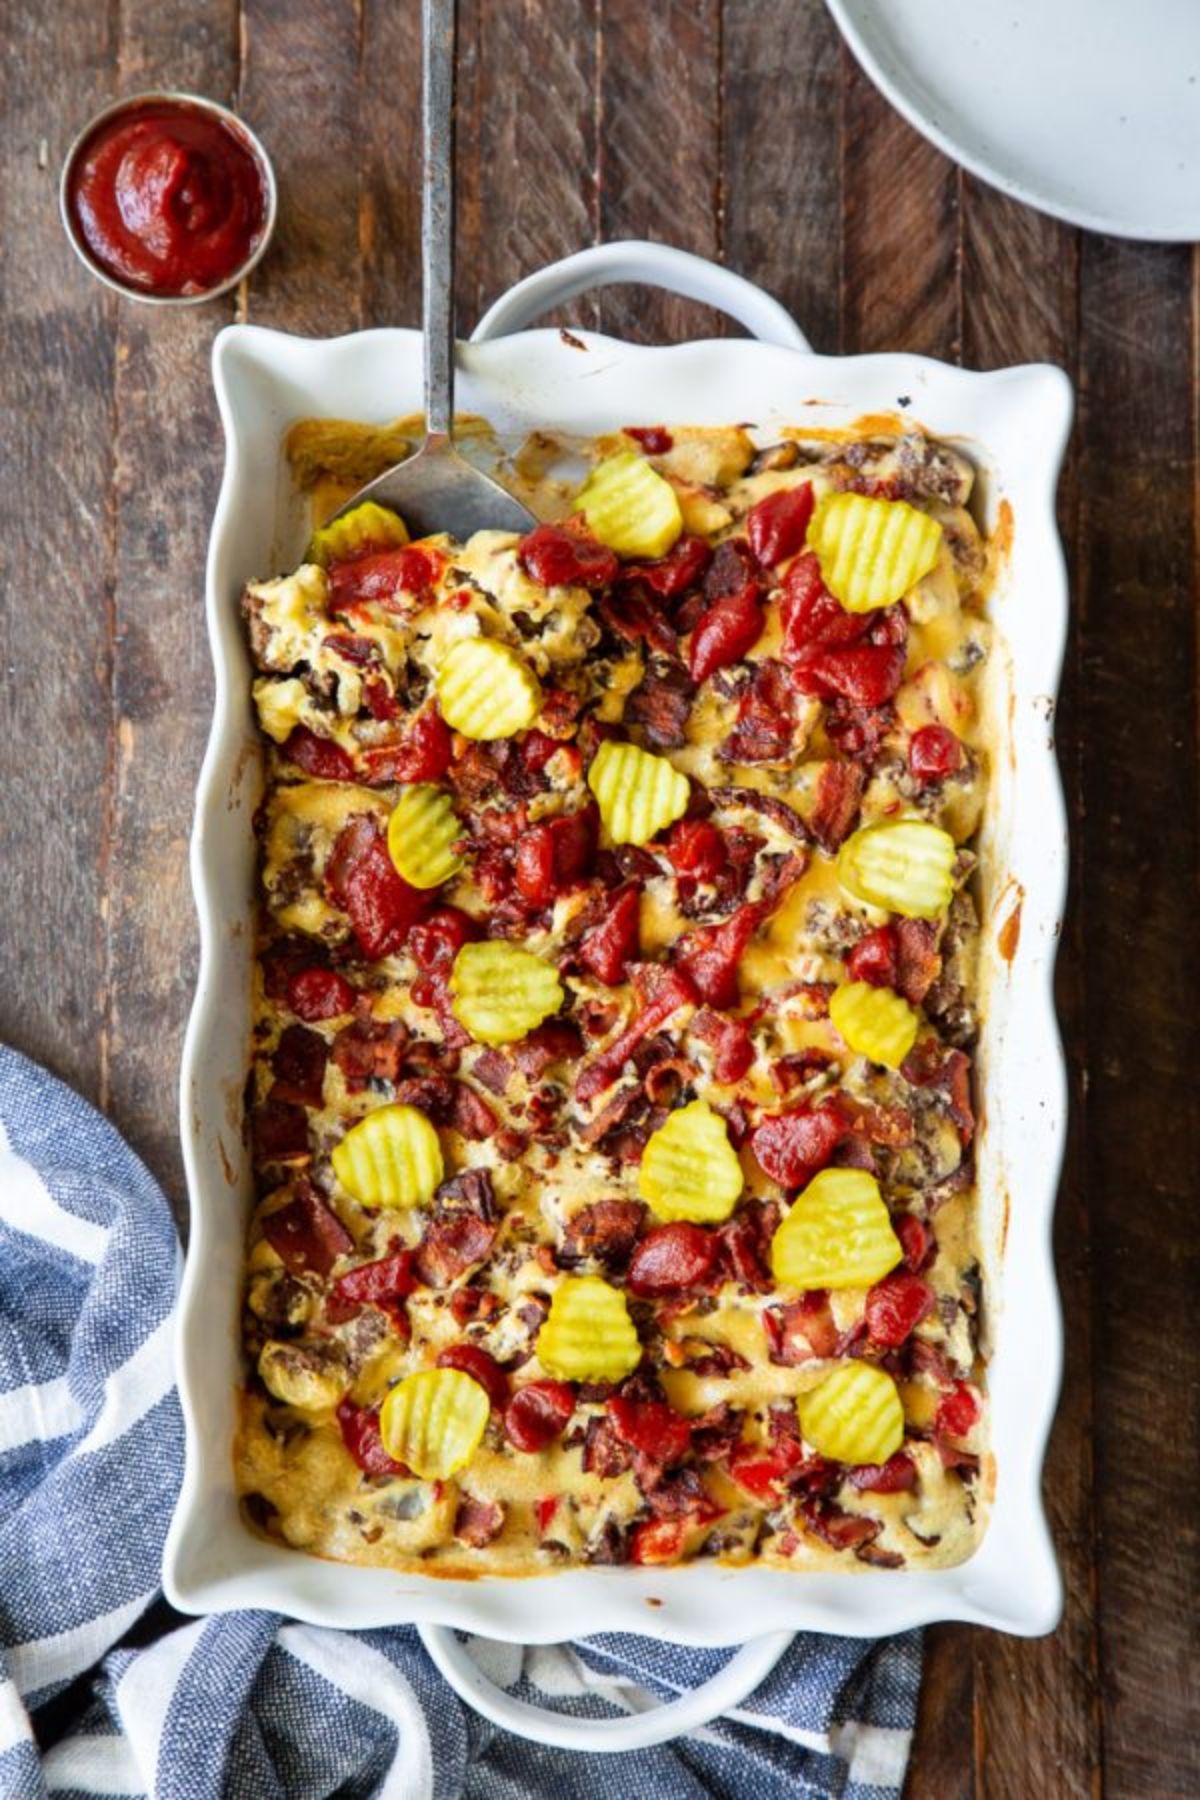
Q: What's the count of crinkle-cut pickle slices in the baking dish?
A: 15